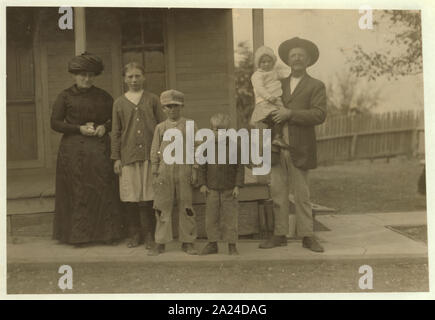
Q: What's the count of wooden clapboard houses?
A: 1